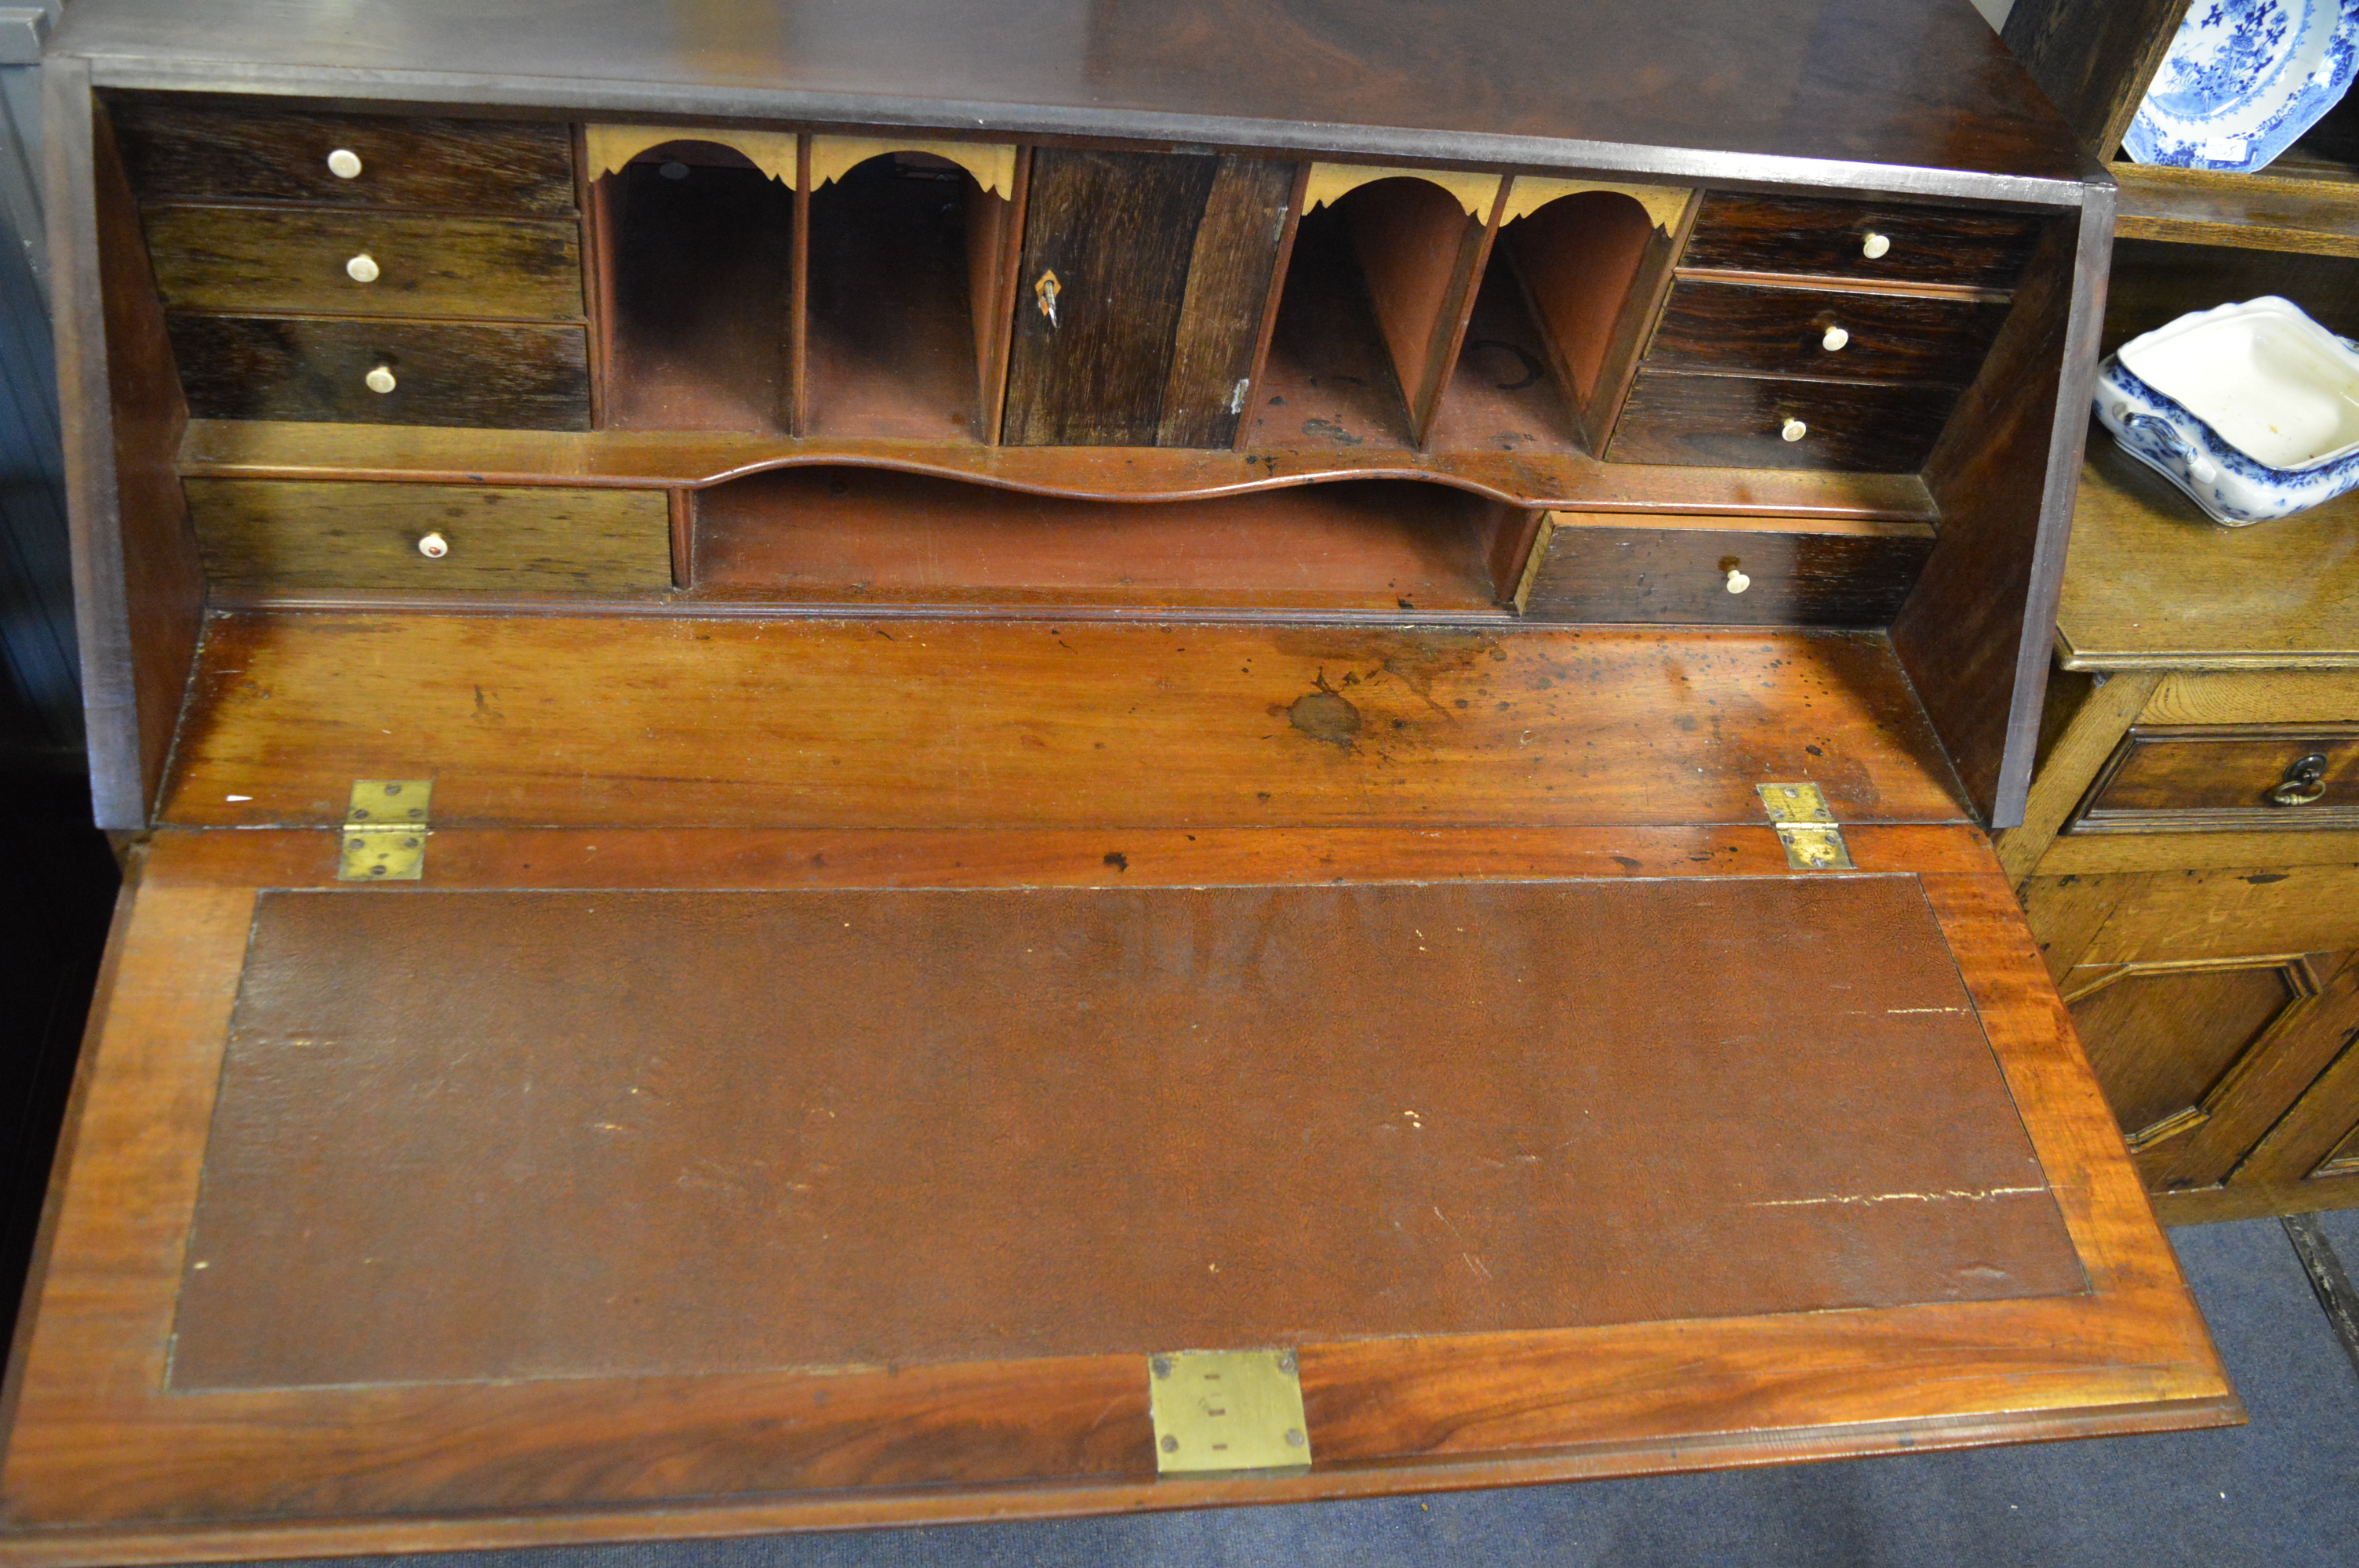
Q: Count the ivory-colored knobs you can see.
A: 8